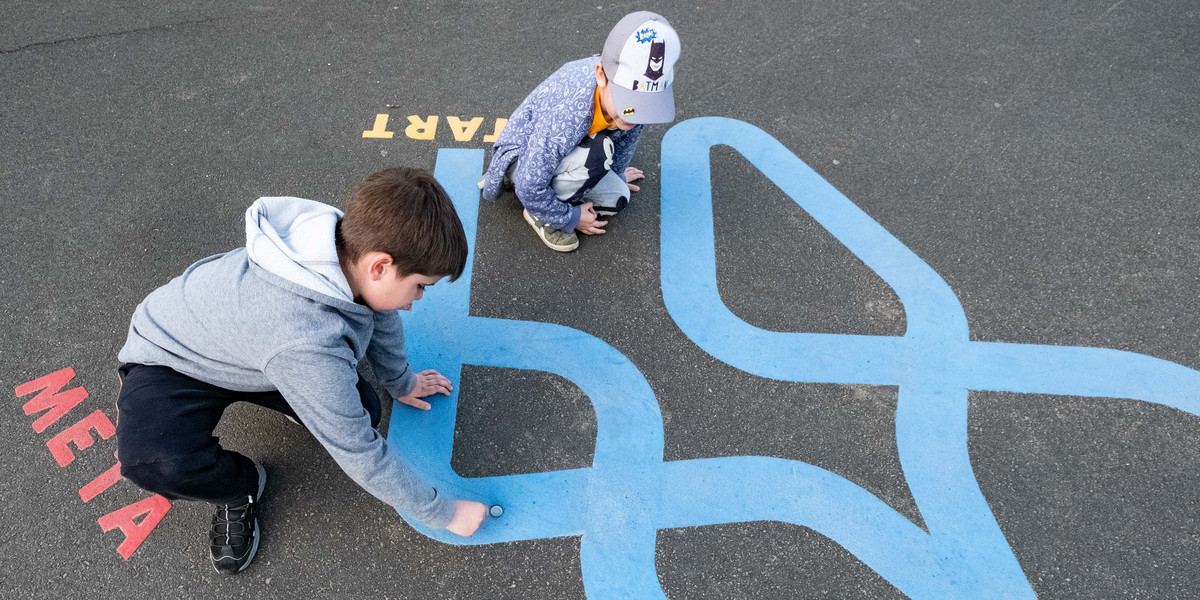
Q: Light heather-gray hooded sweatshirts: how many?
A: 1